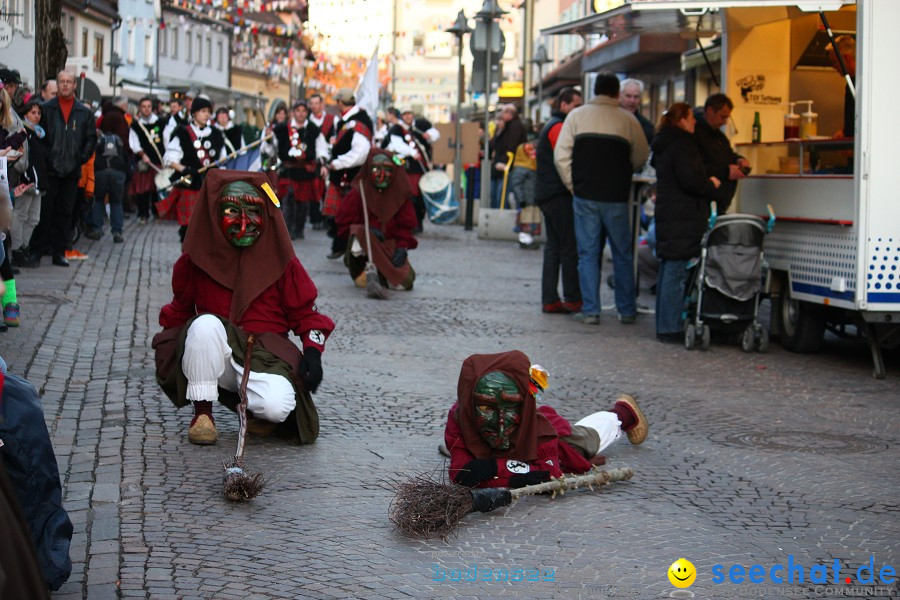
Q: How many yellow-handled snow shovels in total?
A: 1